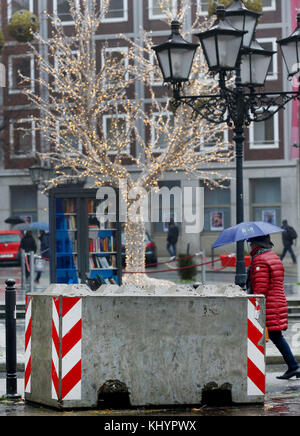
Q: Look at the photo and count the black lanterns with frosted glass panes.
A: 5